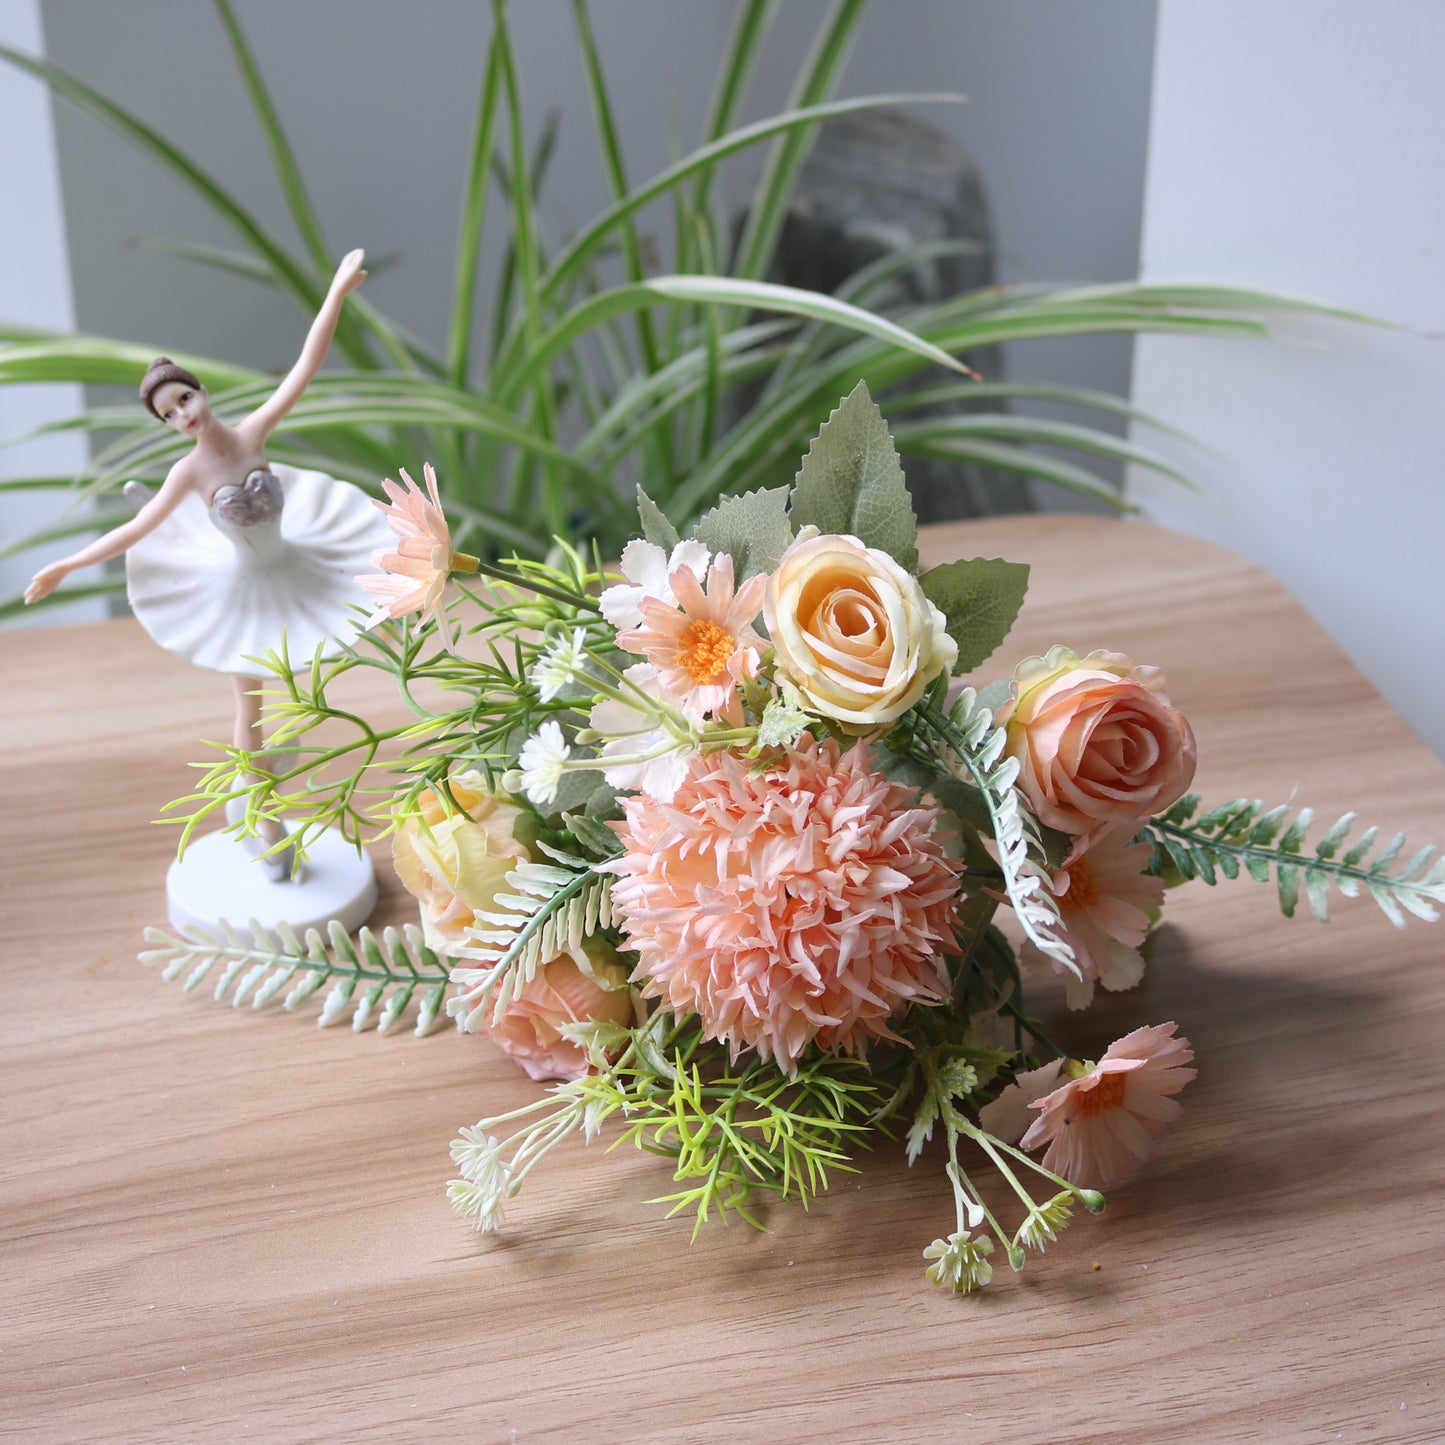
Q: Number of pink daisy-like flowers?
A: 4